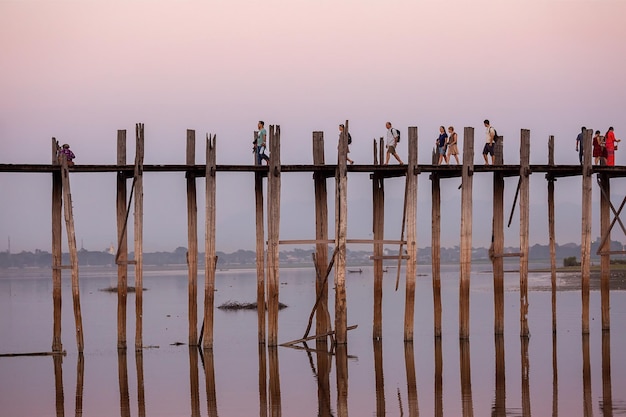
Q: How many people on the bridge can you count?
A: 10